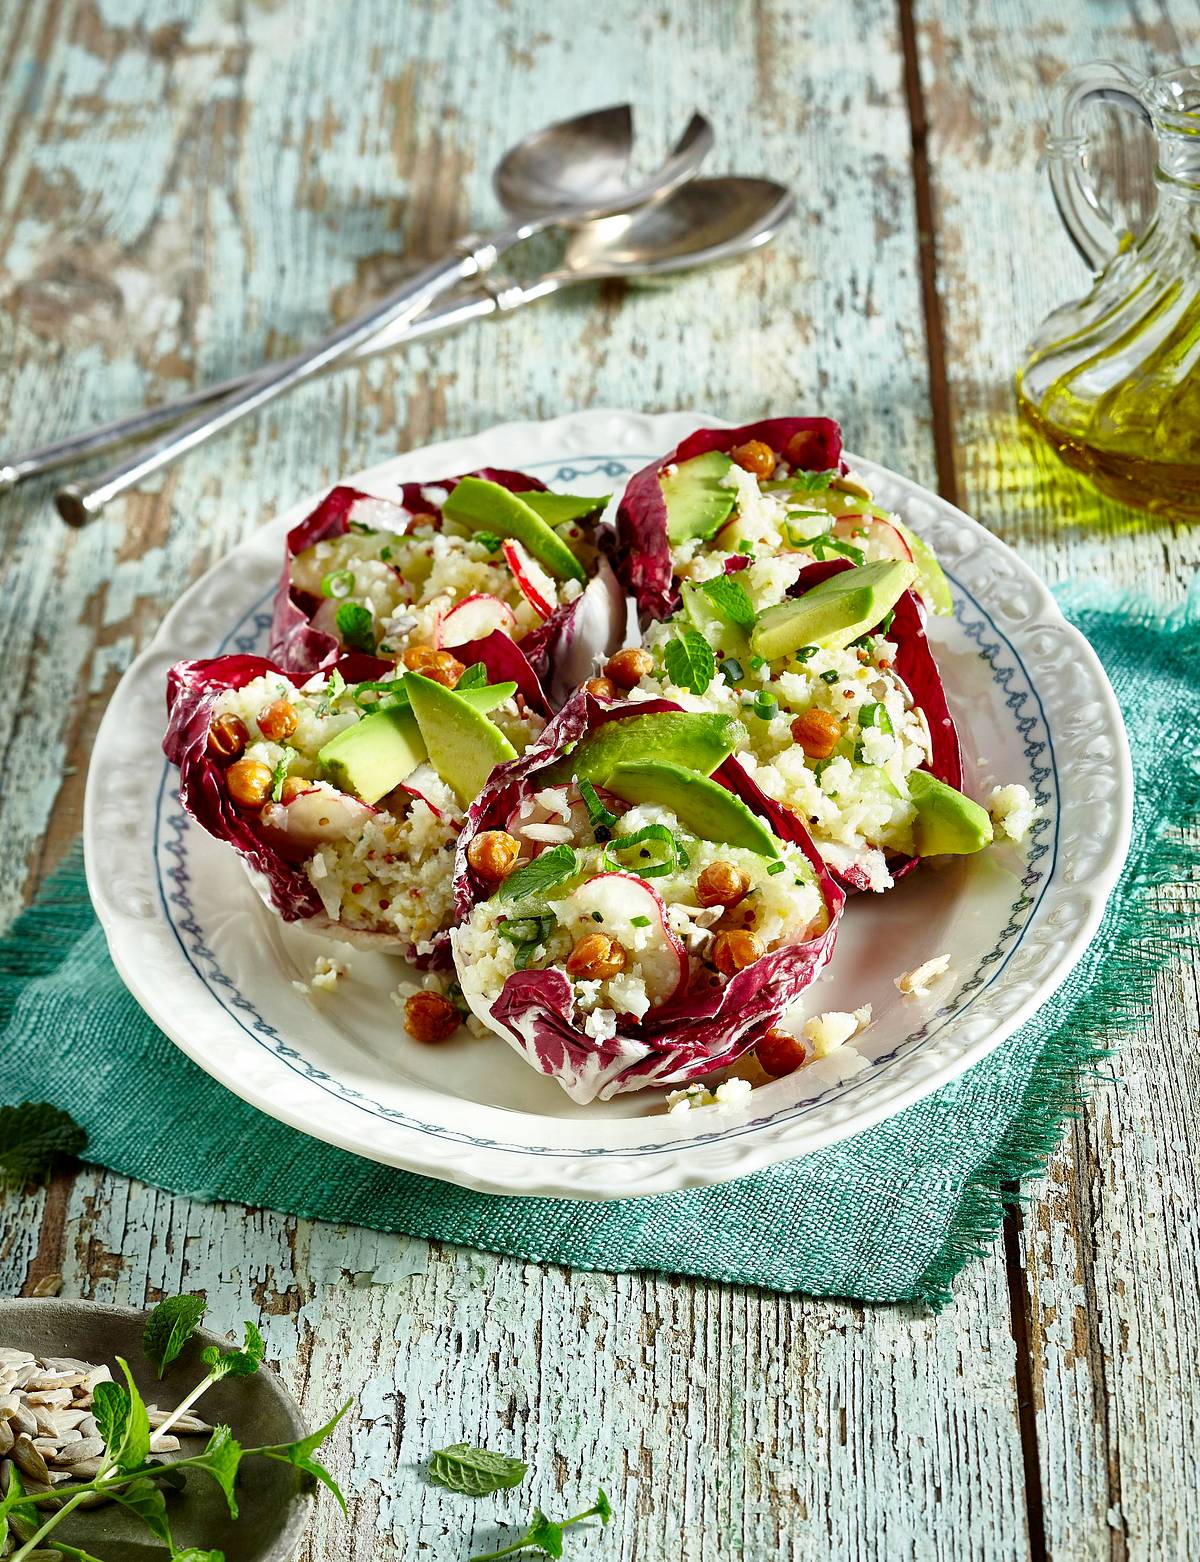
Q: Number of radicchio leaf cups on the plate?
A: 5